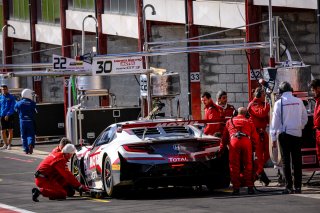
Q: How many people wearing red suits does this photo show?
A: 7